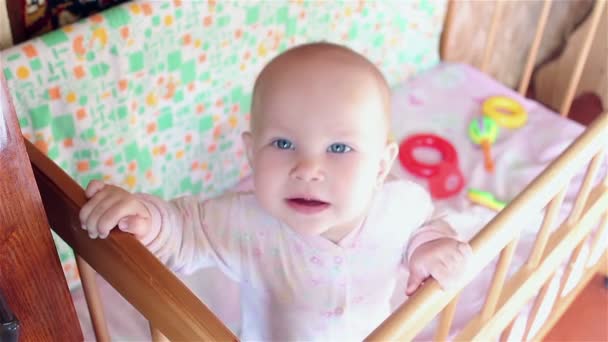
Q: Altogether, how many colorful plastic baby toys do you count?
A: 4